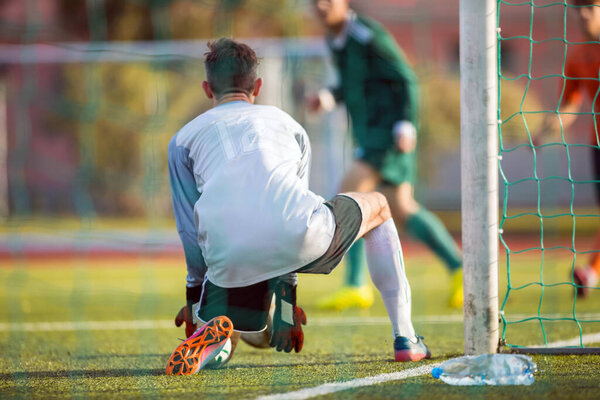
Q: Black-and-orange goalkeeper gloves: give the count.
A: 2